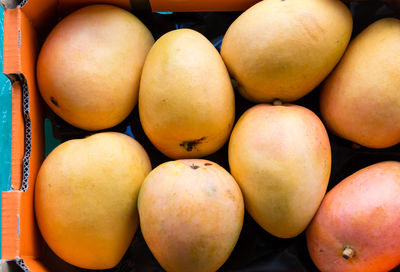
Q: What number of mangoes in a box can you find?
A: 8